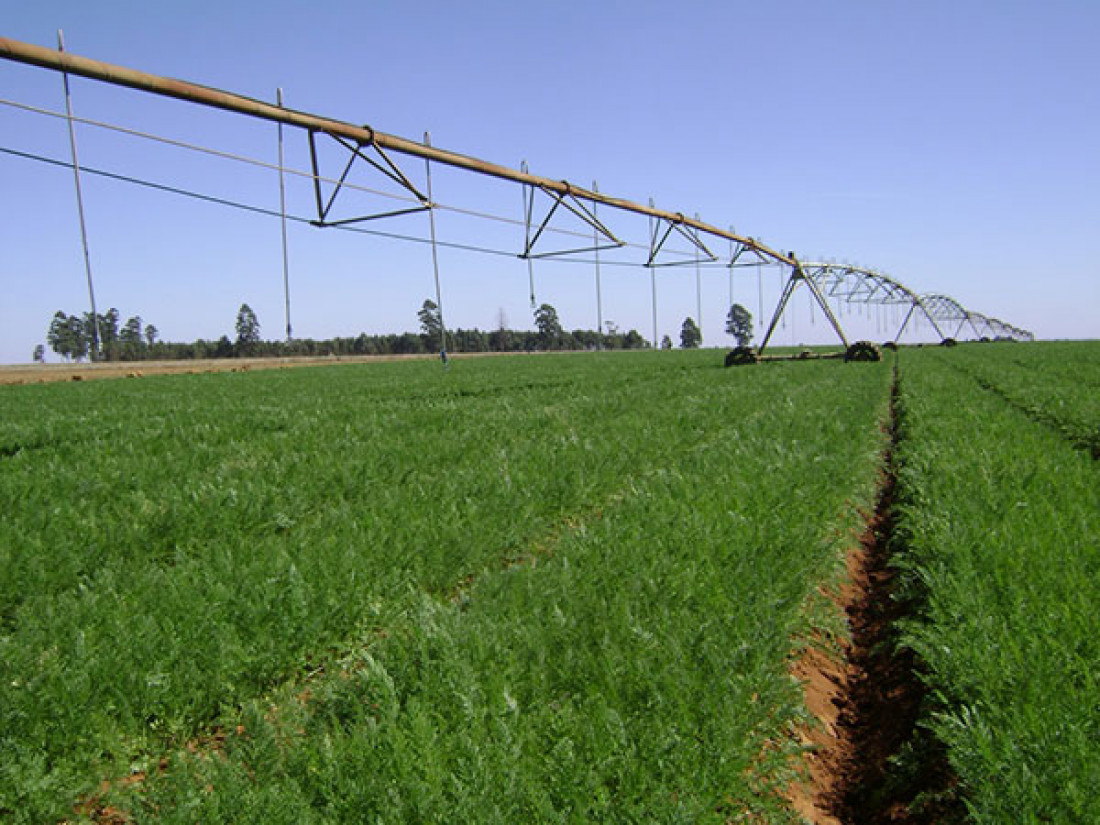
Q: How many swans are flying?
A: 0